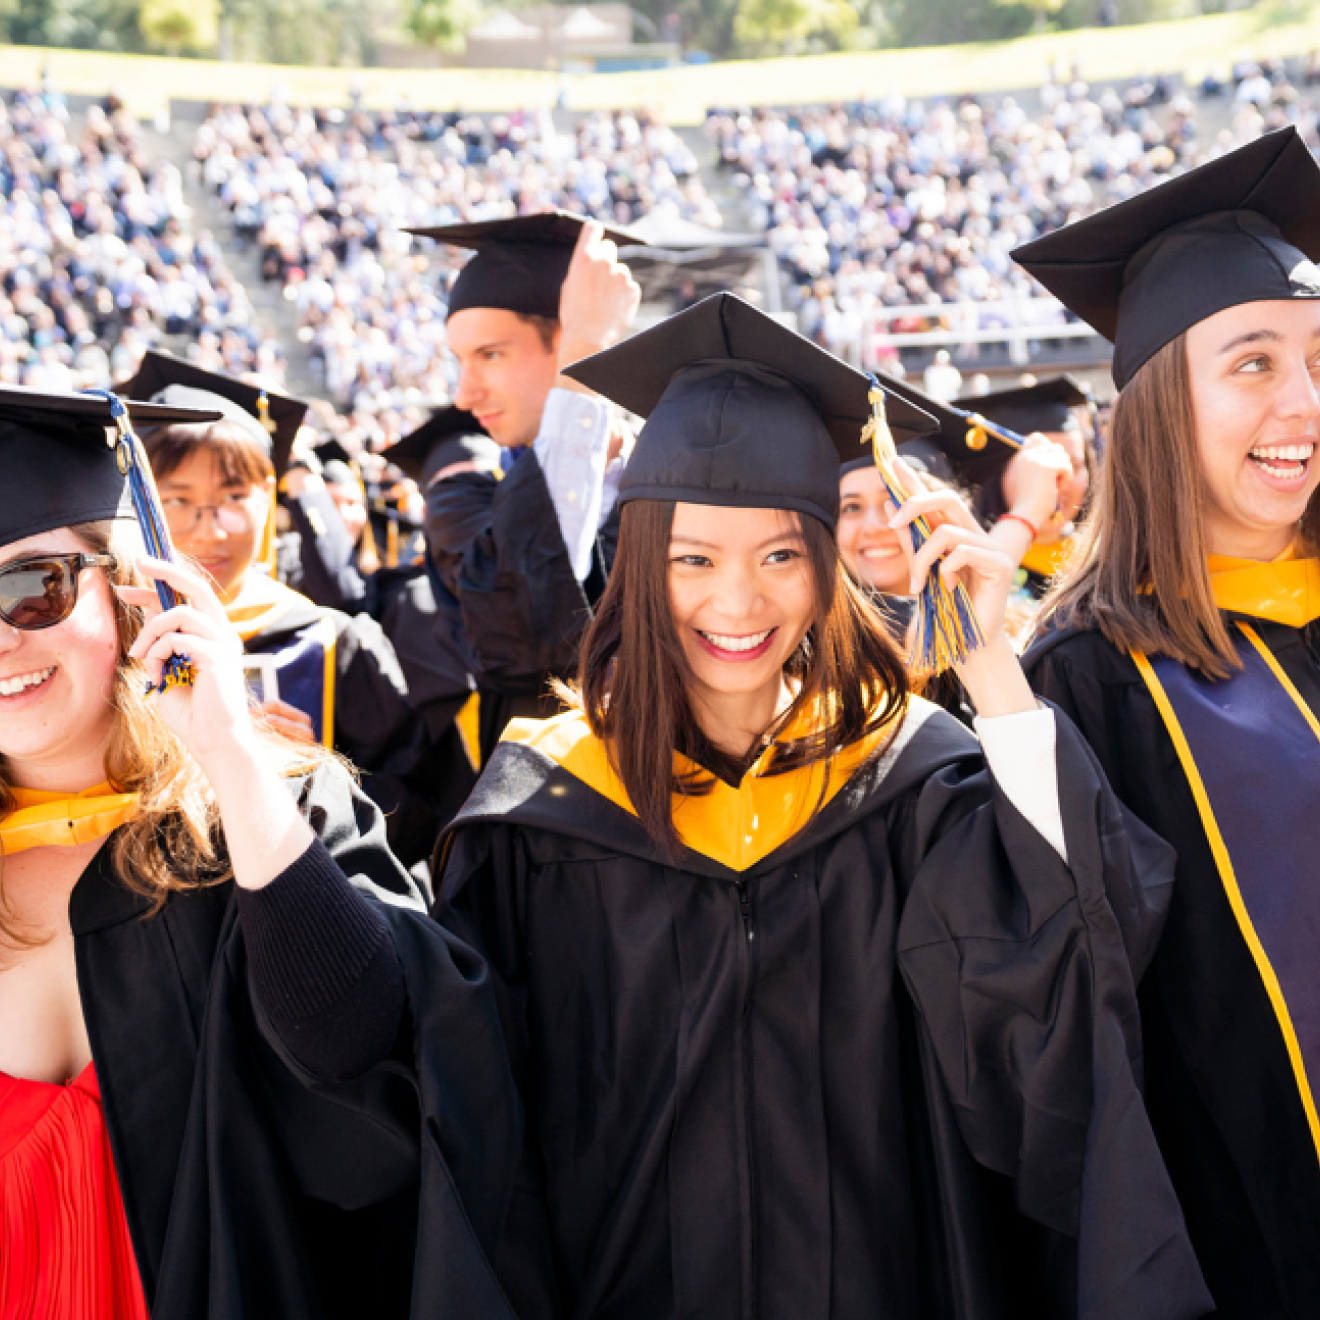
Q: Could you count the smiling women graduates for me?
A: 4